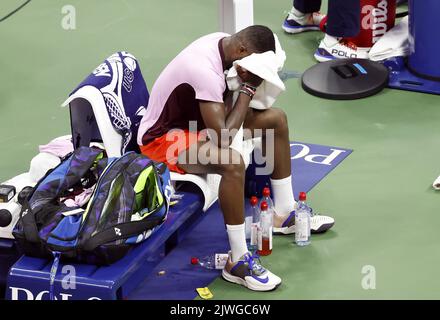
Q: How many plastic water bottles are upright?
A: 4